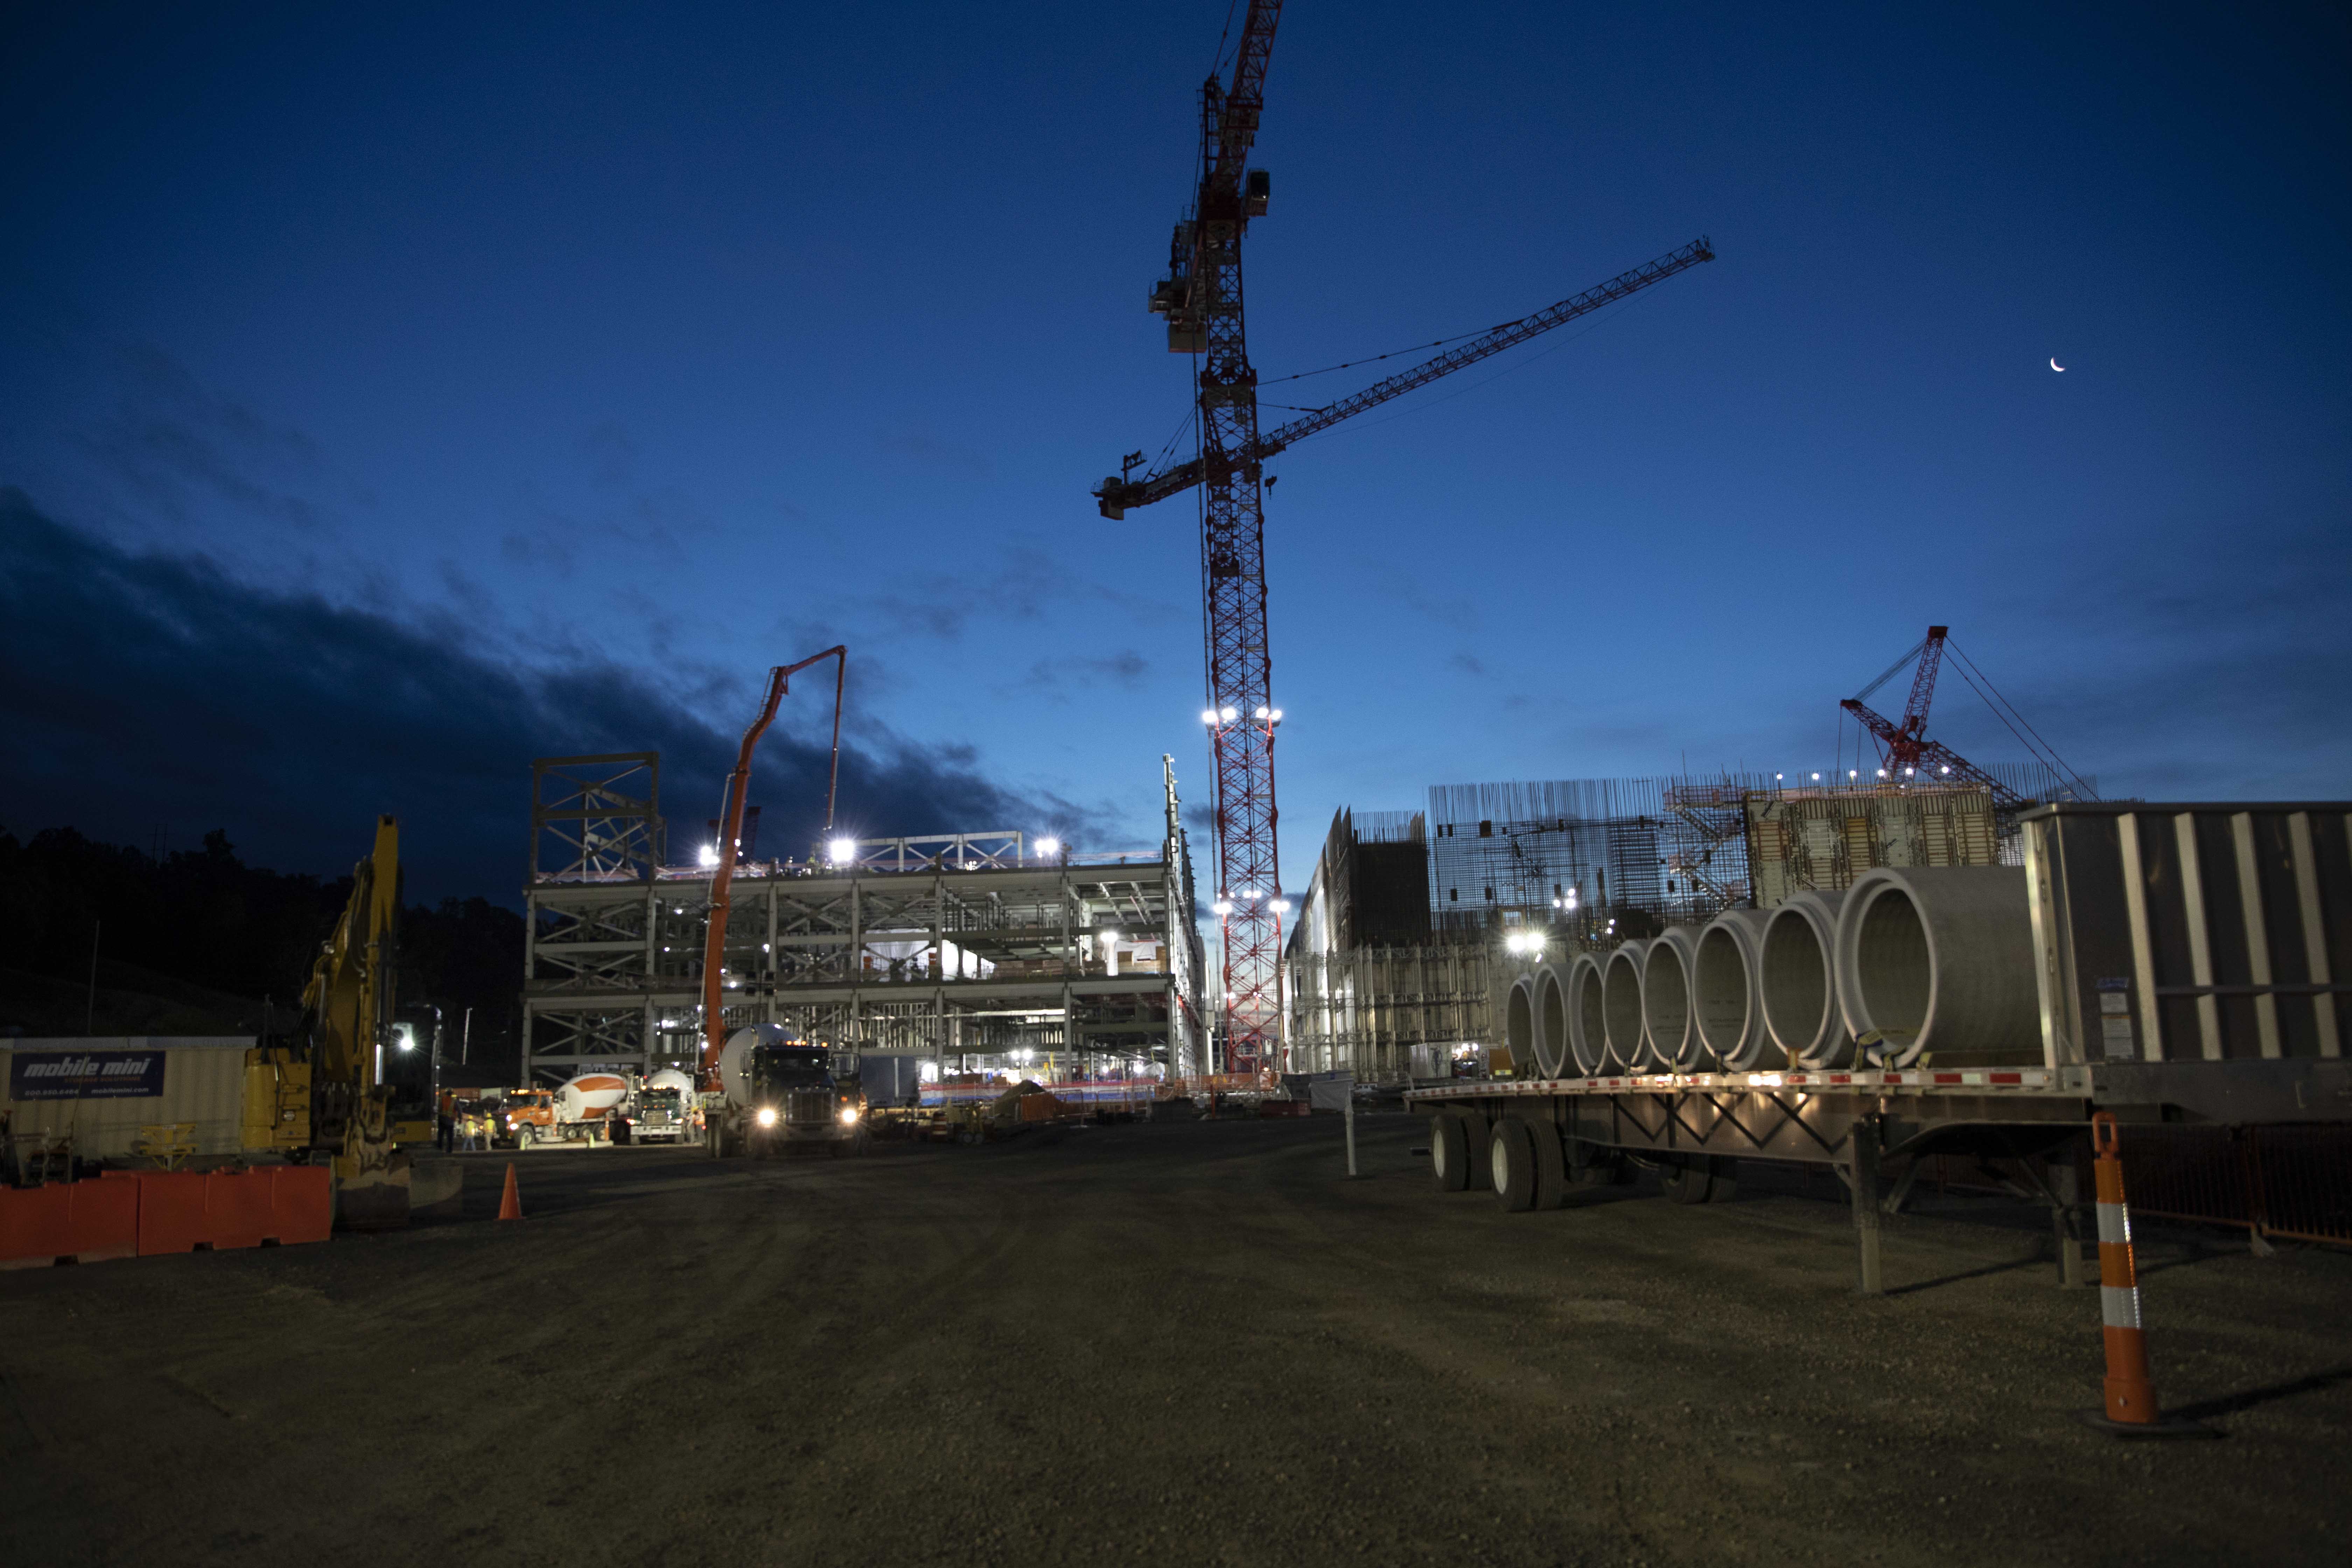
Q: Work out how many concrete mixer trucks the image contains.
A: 3